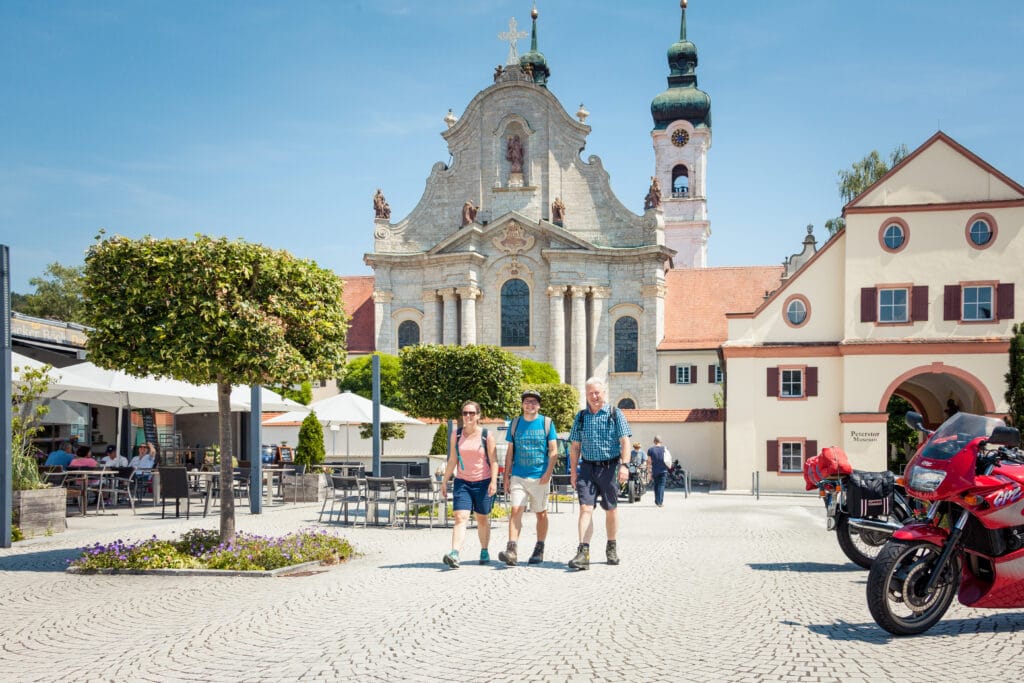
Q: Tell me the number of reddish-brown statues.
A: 5